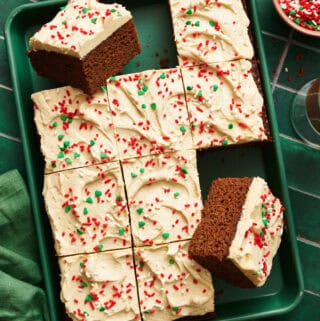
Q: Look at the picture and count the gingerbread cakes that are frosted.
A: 10